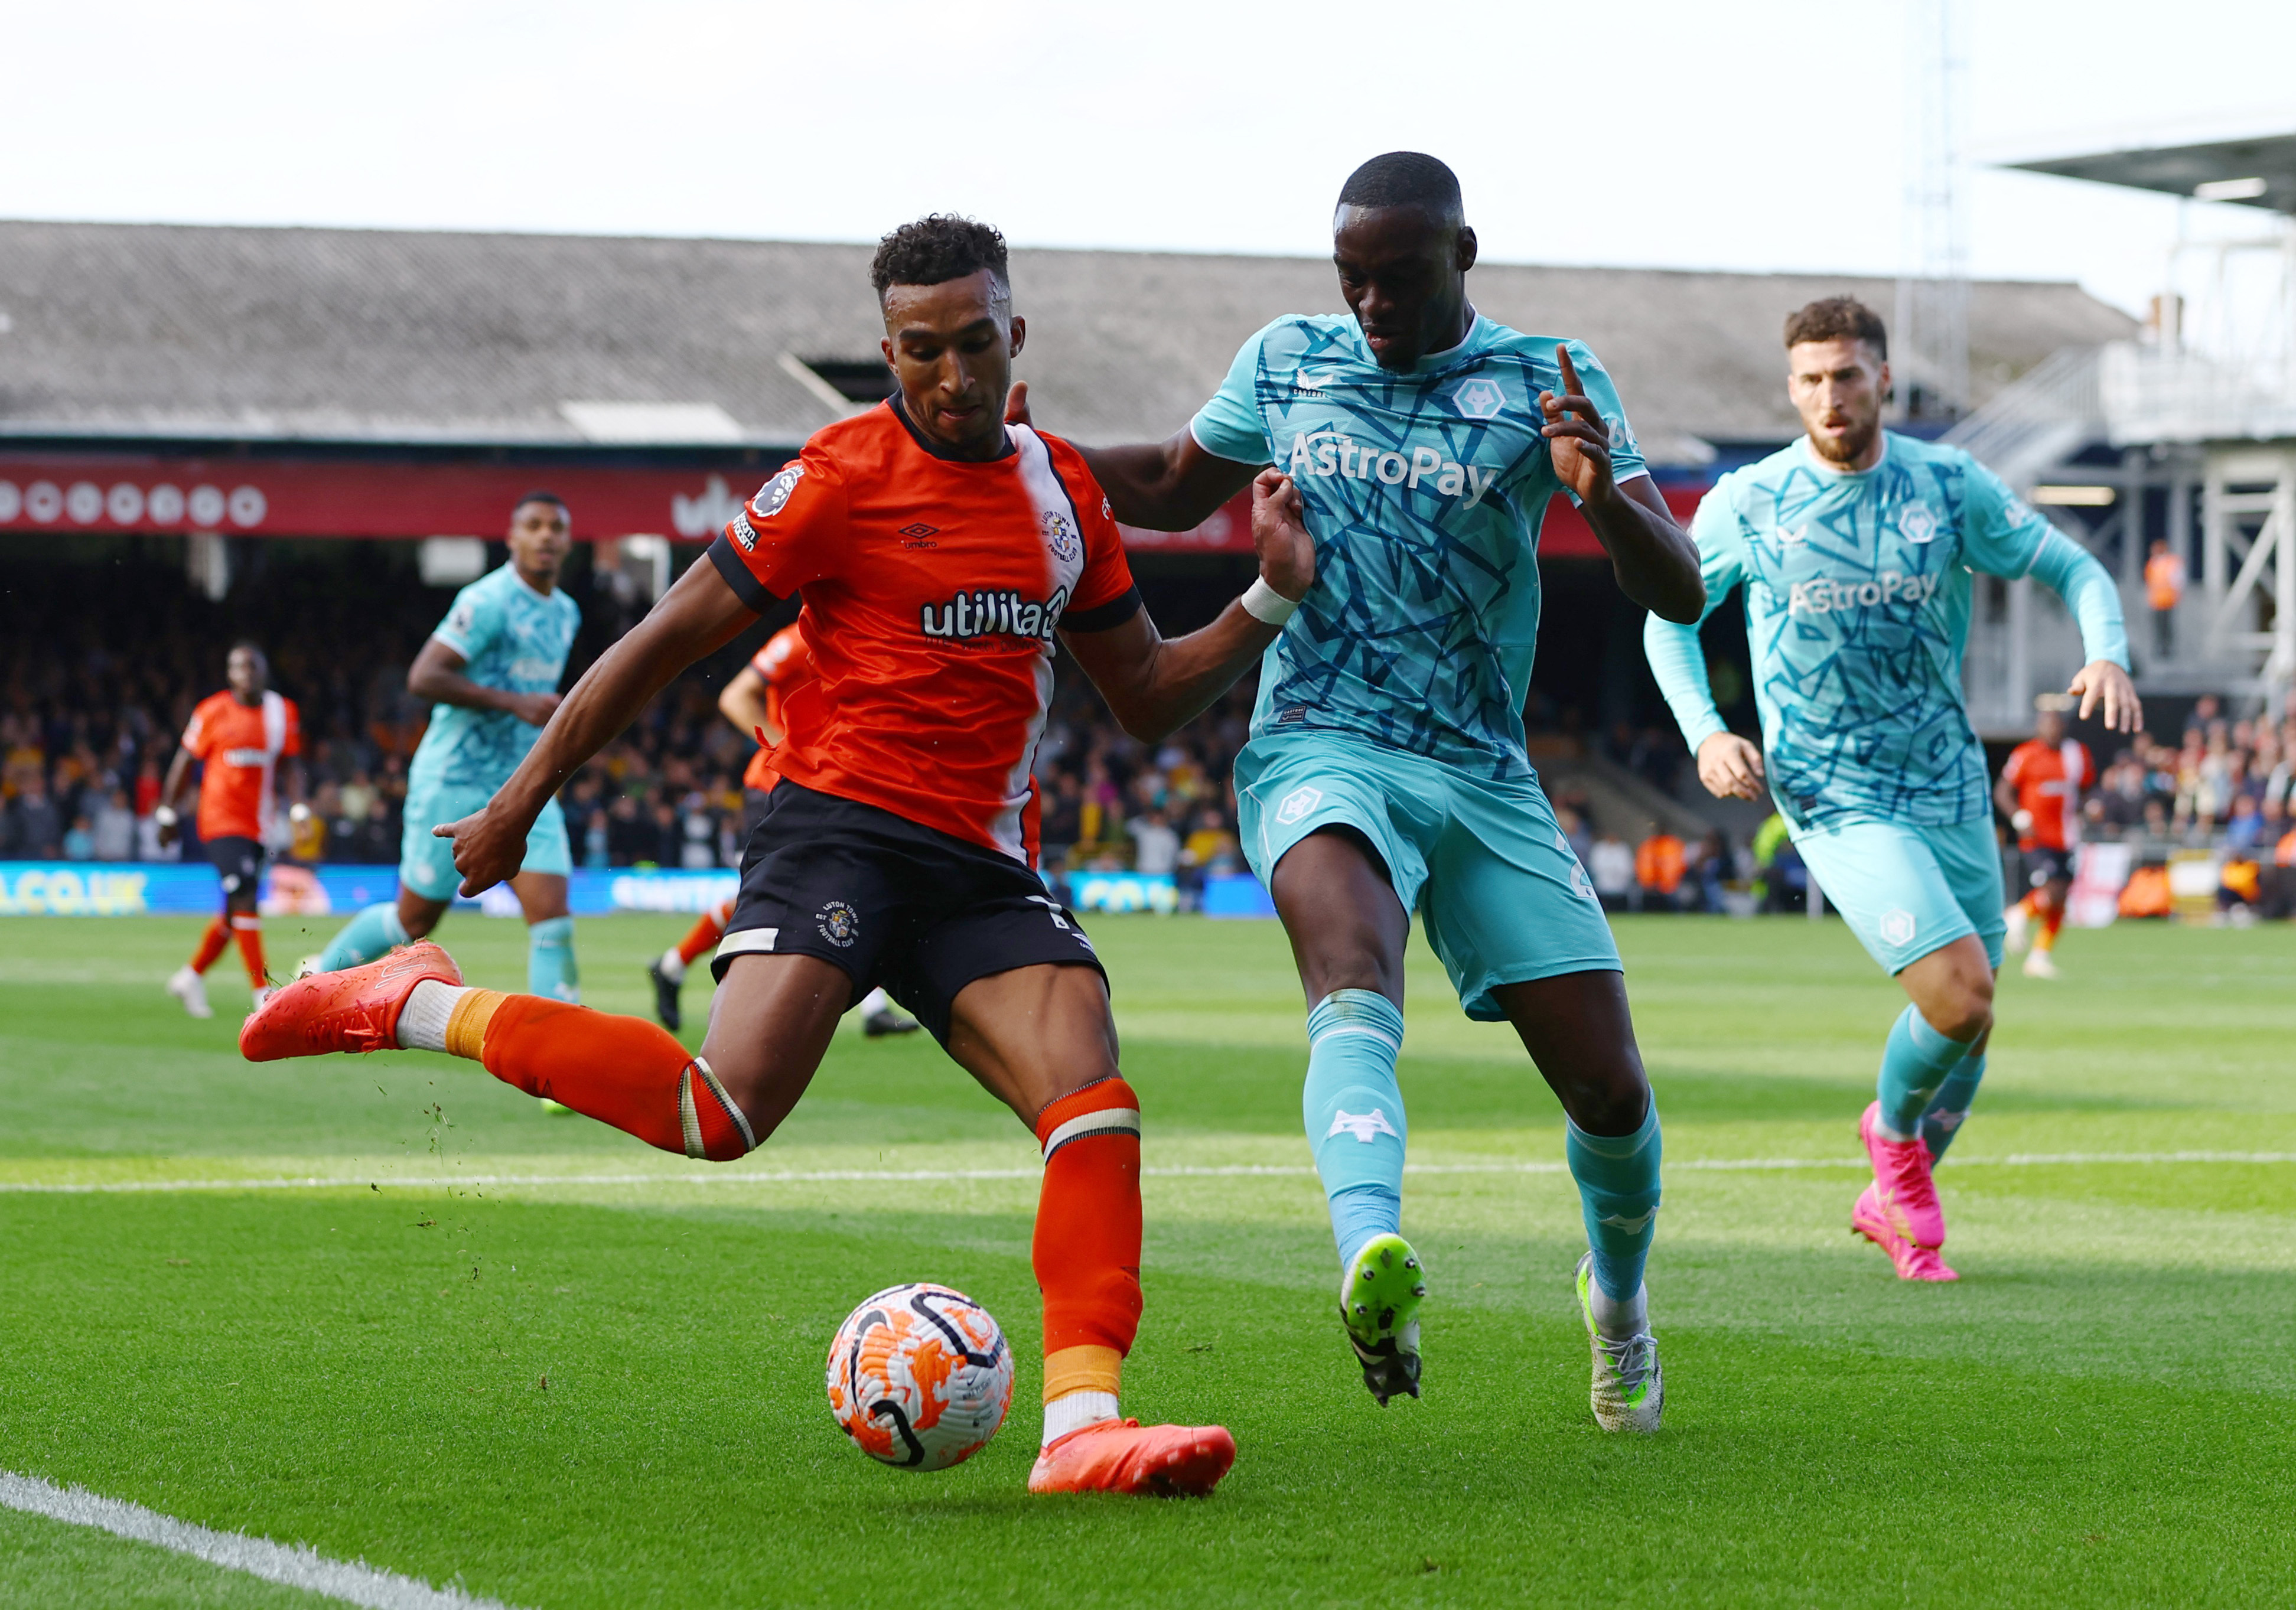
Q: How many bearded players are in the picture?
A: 1